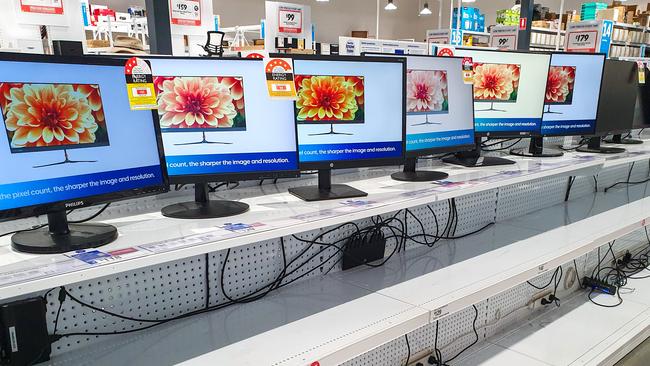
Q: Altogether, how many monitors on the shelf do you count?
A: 8